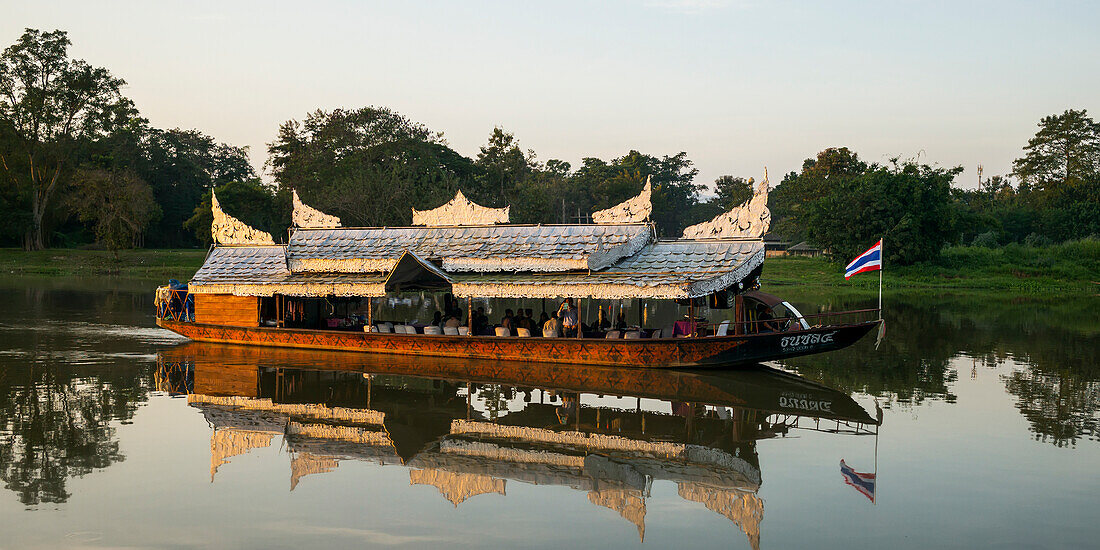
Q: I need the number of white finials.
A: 5